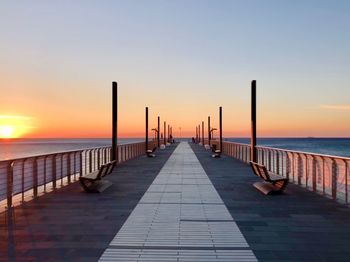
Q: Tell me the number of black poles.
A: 12